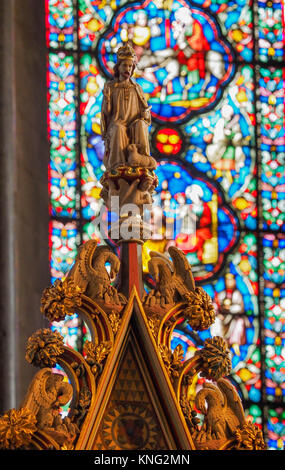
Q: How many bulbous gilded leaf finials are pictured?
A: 6